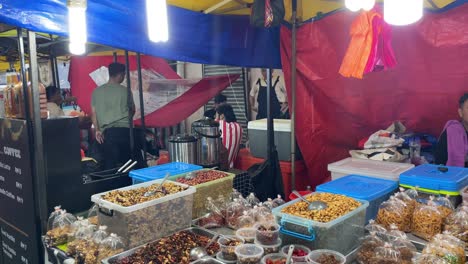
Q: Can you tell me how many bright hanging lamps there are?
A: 4